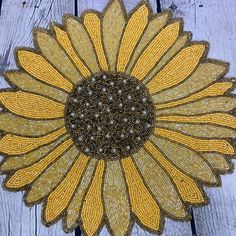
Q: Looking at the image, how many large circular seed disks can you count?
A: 1